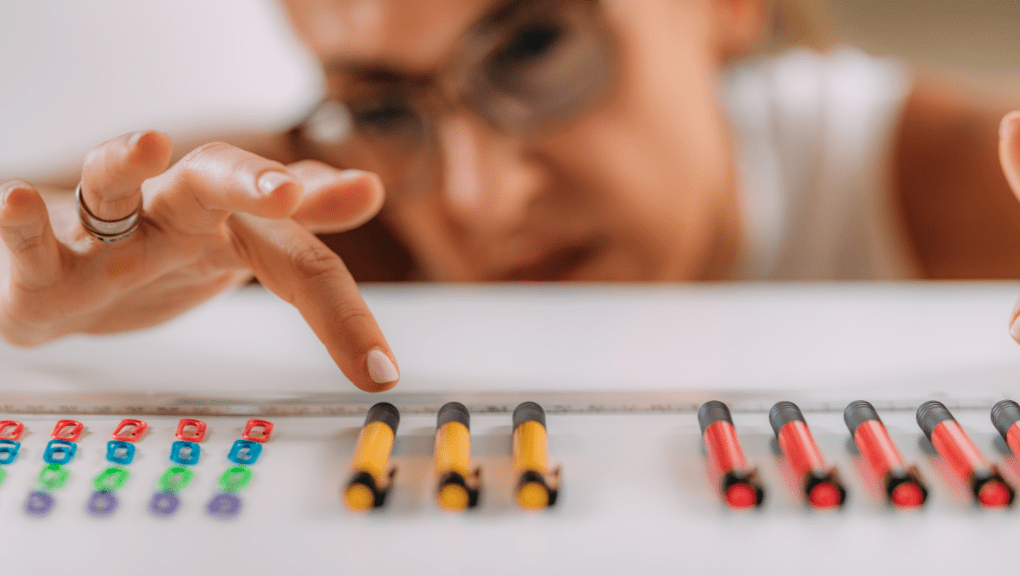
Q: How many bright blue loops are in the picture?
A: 5